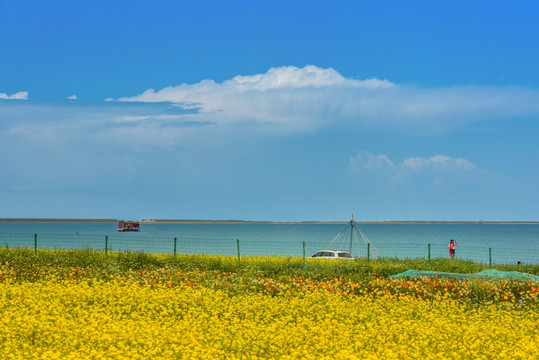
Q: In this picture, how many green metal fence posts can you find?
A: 8